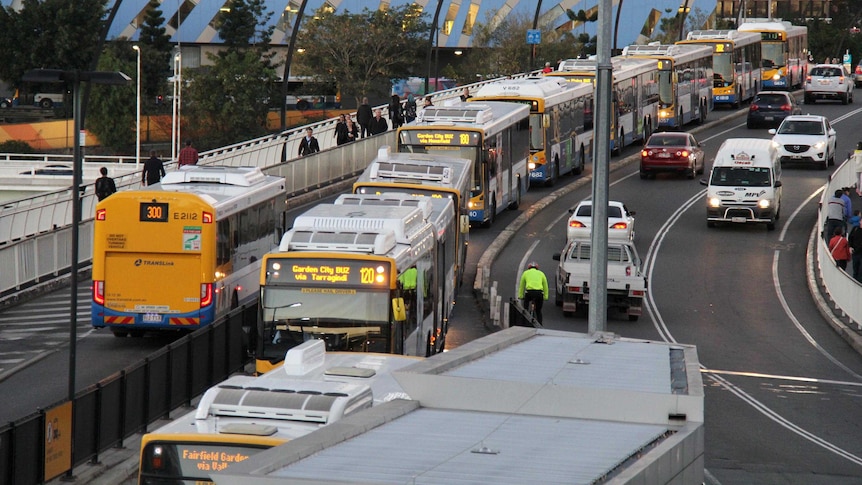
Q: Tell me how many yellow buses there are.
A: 10